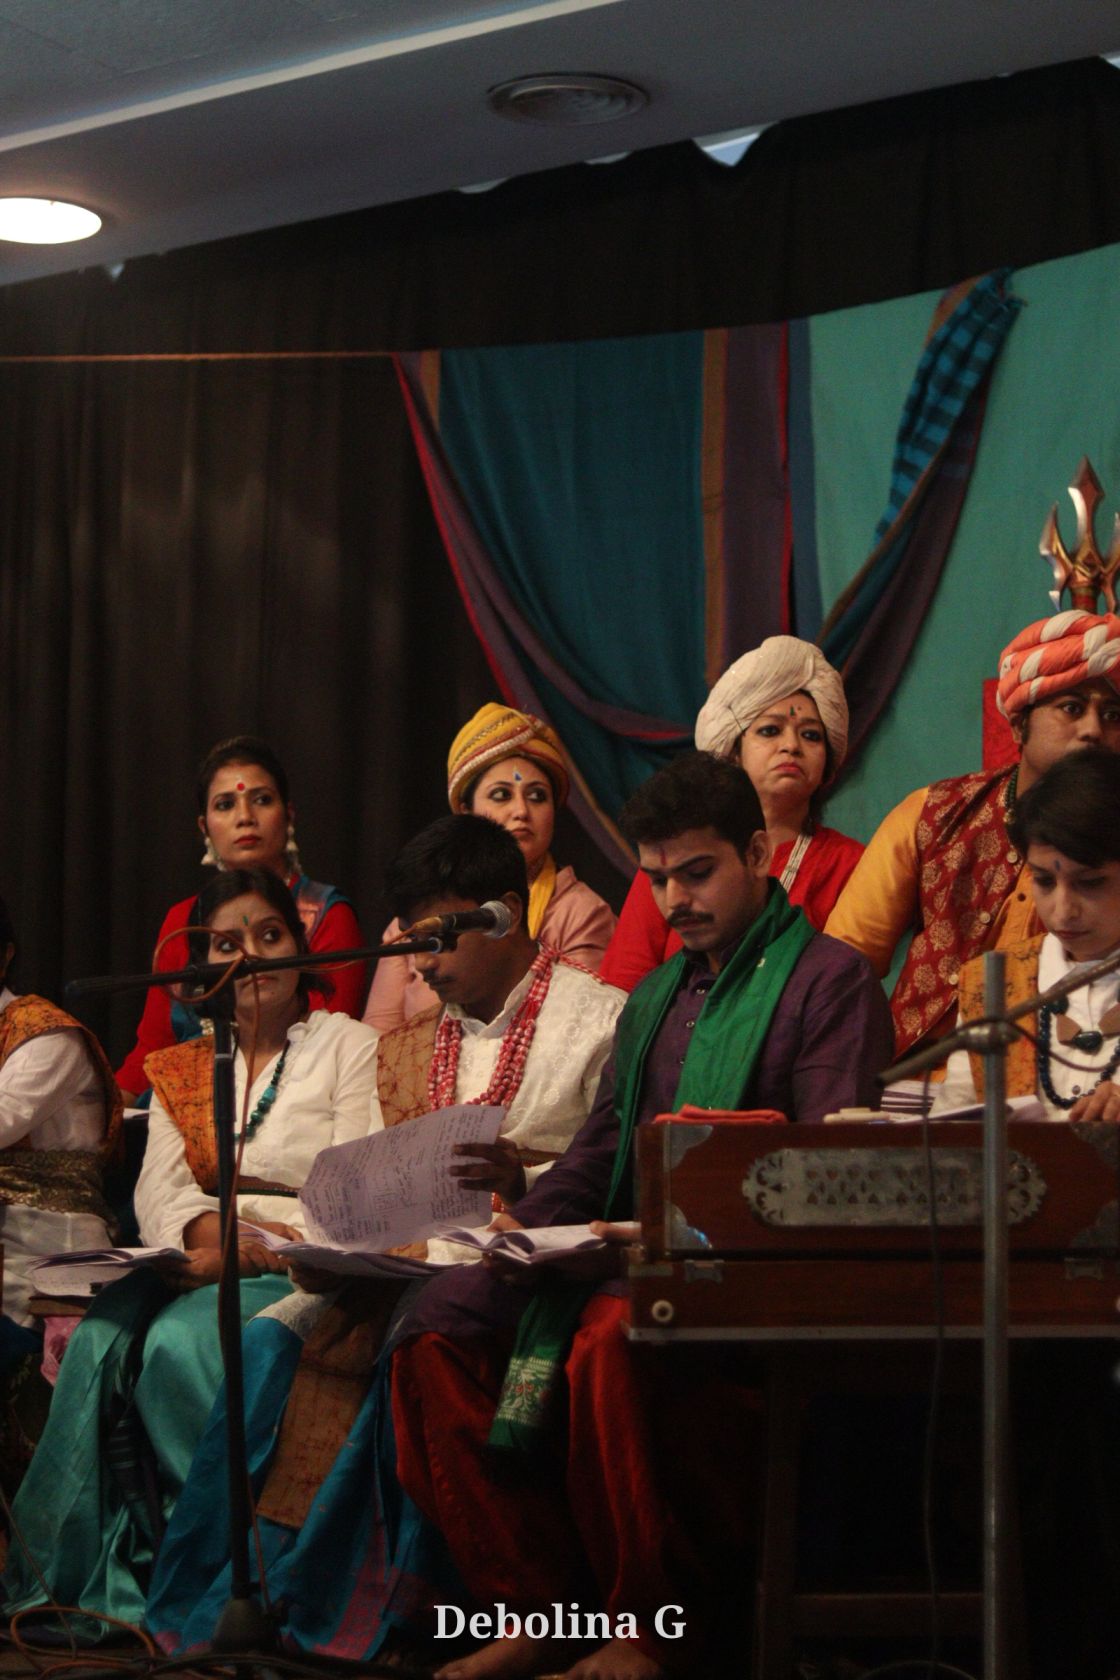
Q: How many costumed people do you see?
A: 9